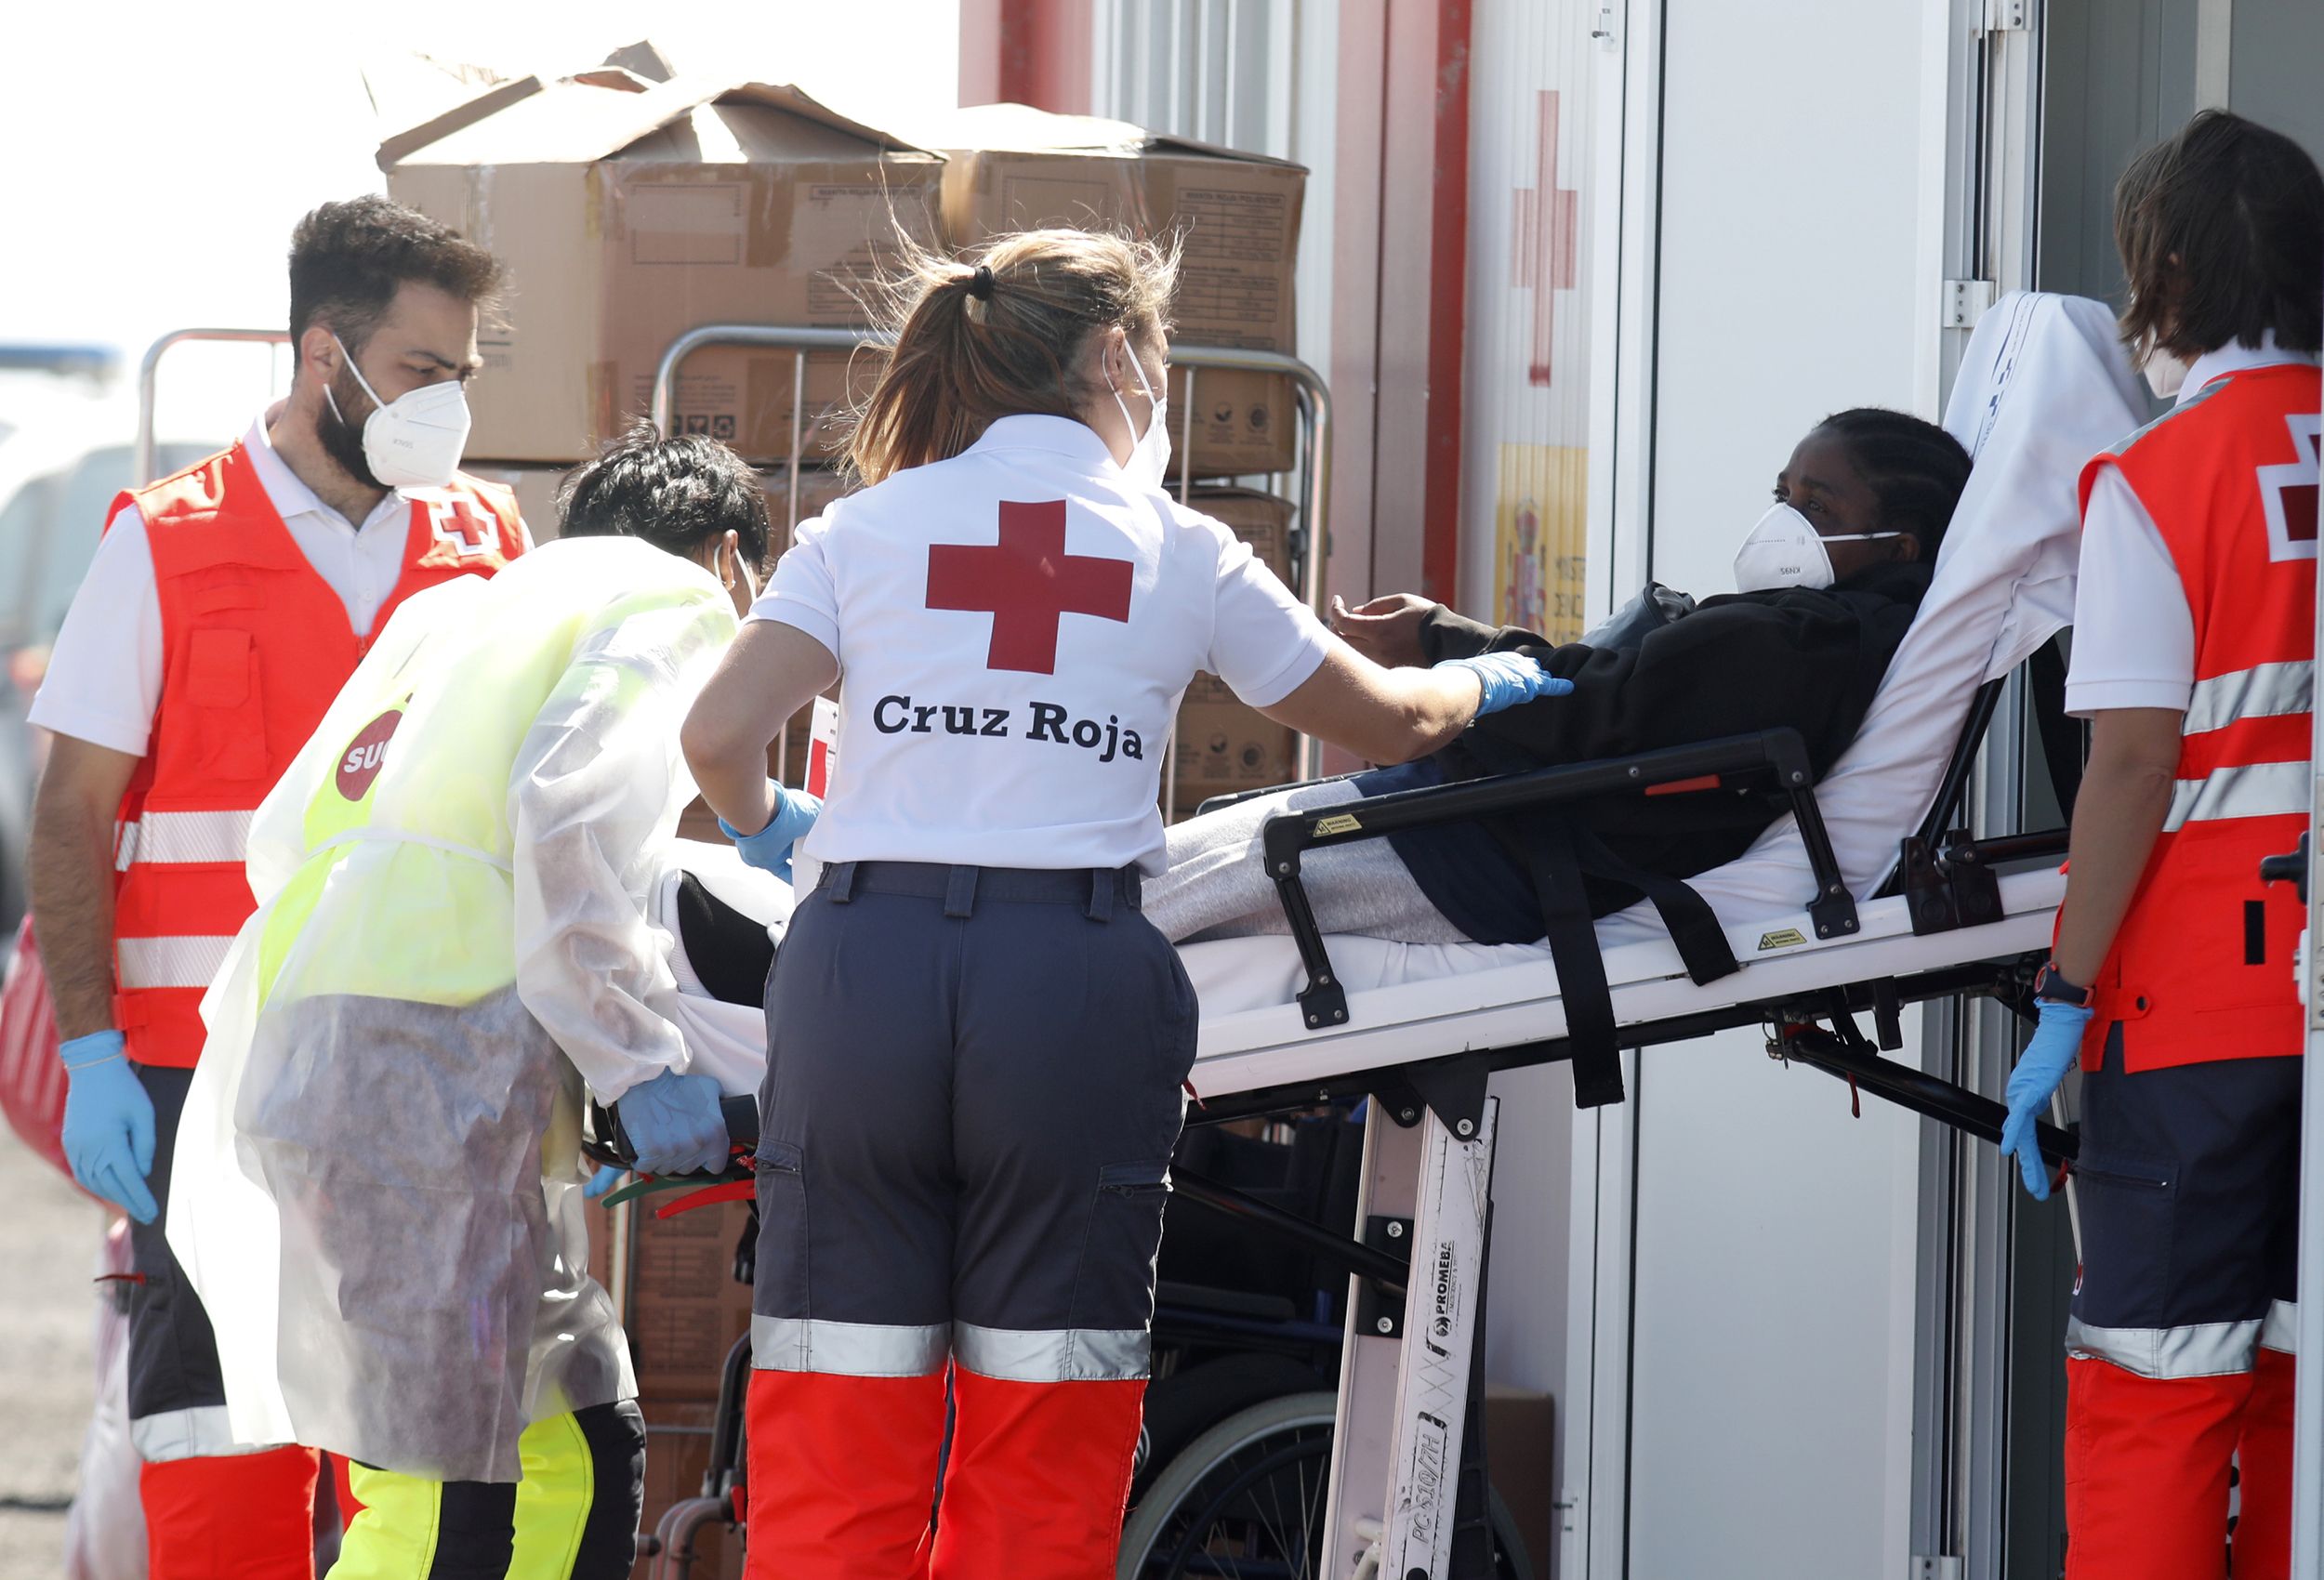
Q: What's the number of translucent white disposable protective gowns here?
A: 1